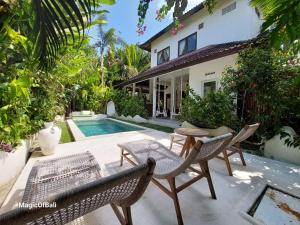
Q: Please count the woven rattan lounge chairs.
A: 3